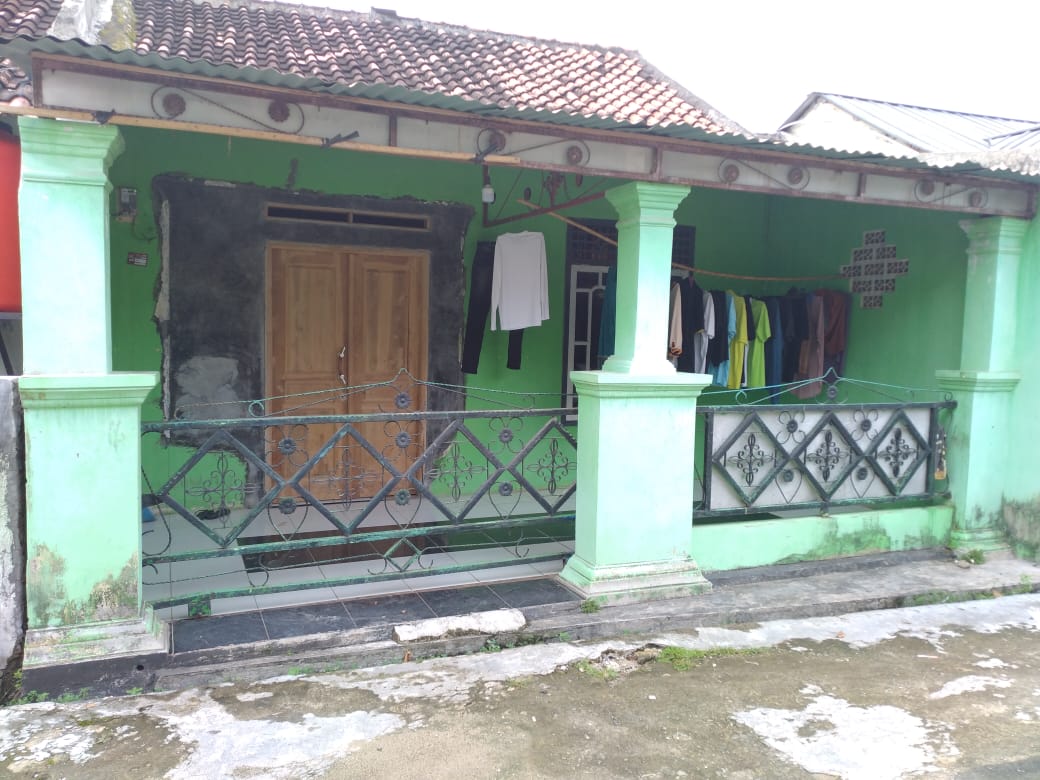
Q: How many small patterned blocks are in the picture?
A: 9